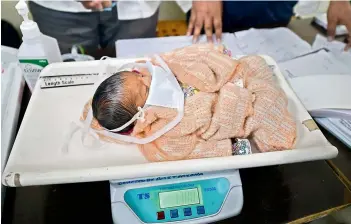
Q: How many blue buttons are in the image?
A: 3